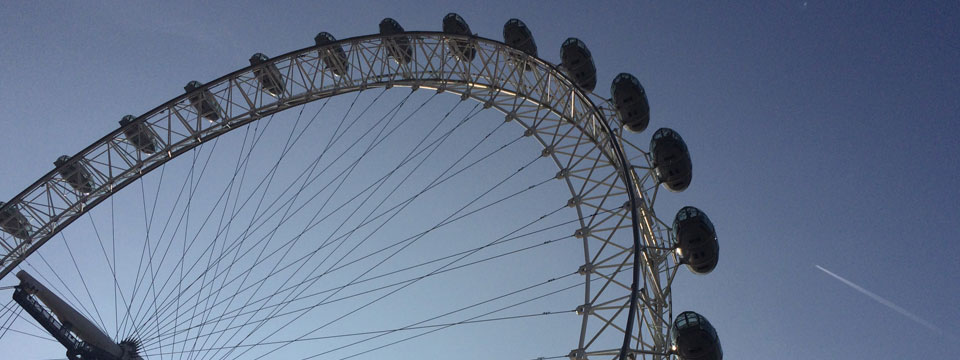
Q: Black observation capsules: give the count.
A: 14